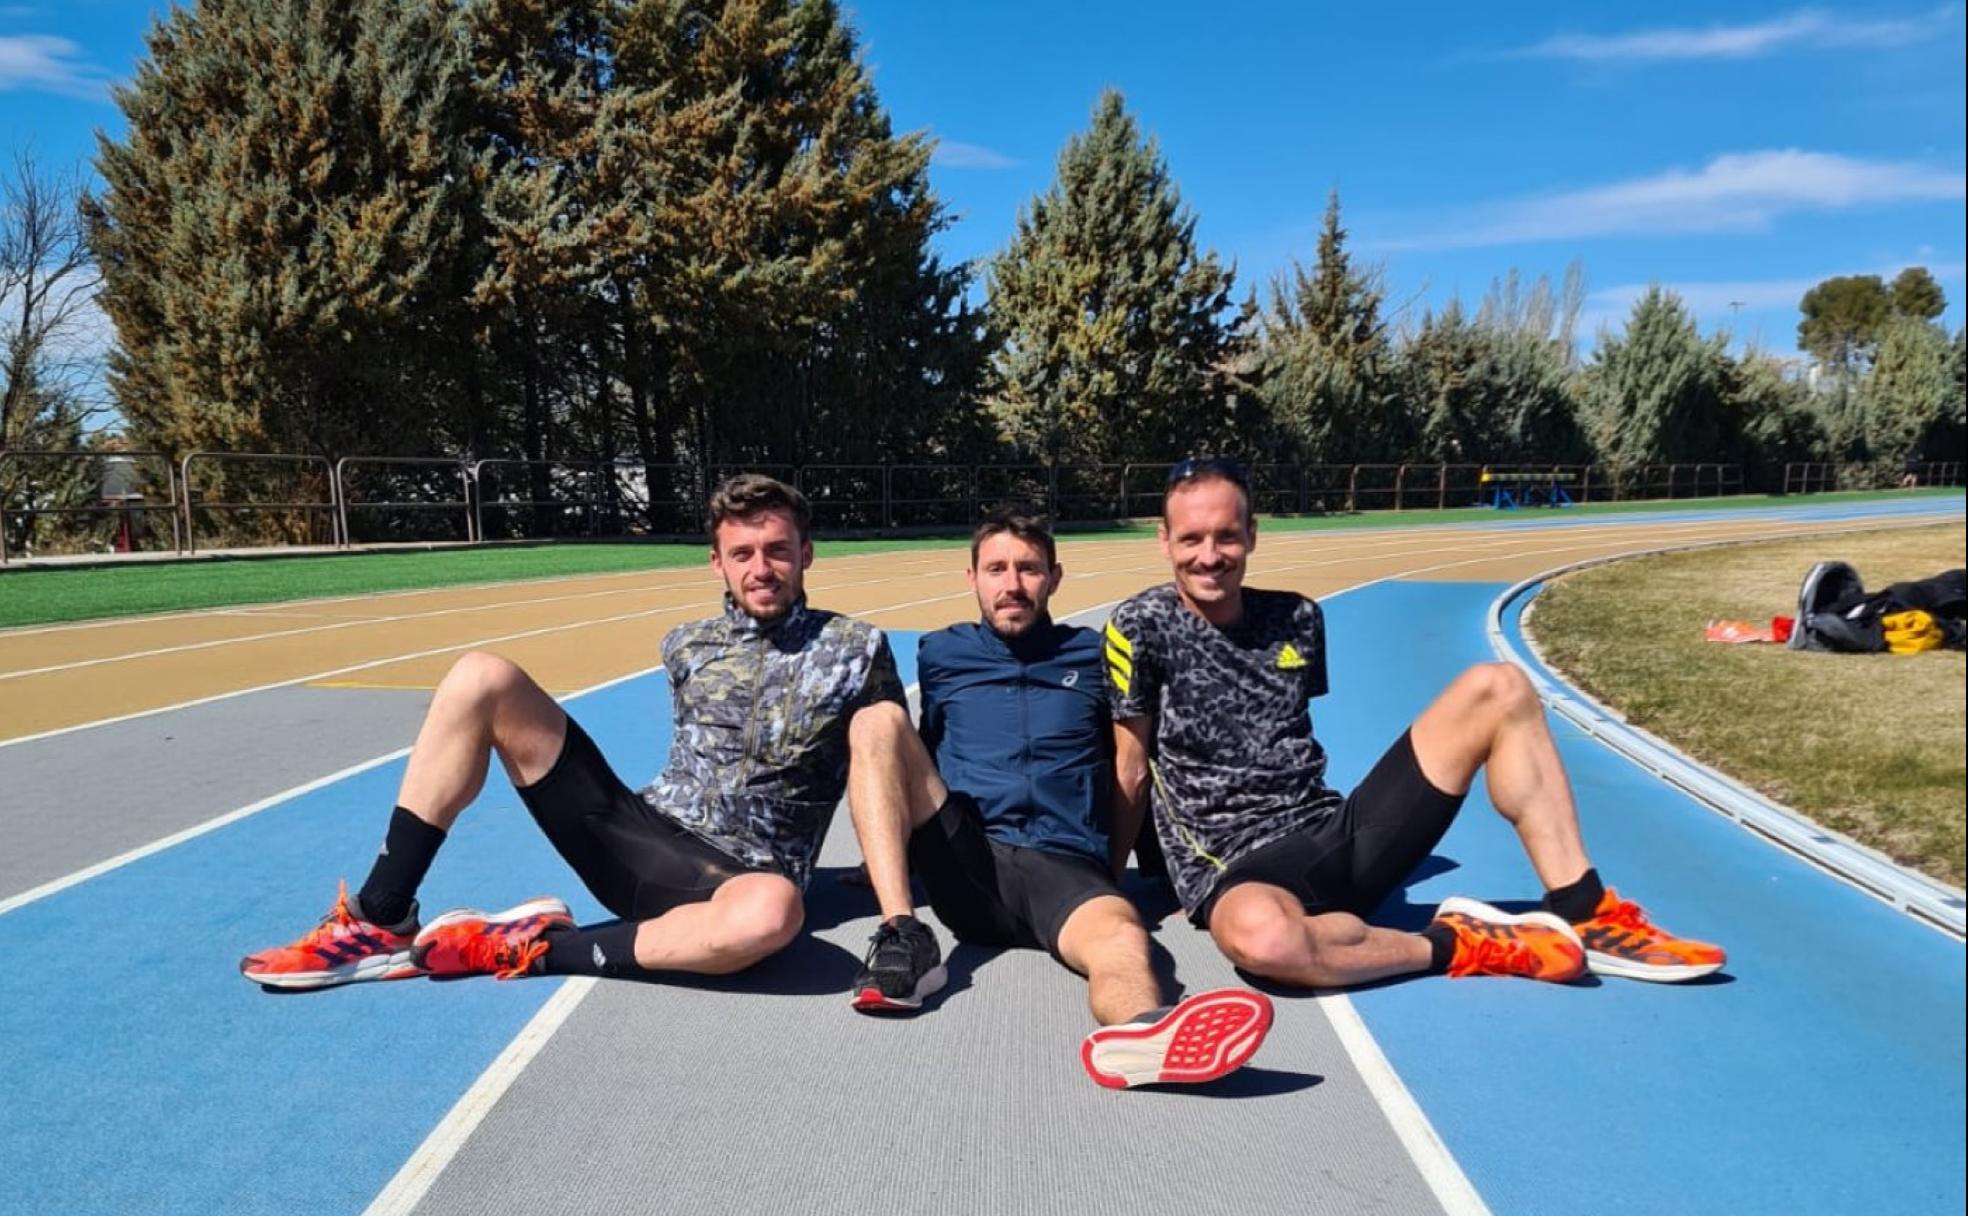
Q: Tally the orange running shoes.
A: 4